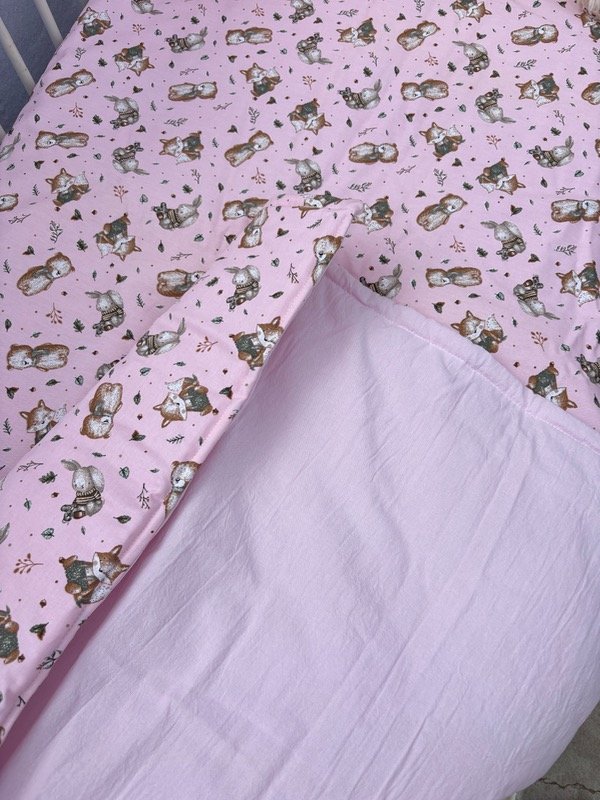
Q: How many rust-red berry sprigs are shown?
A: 13